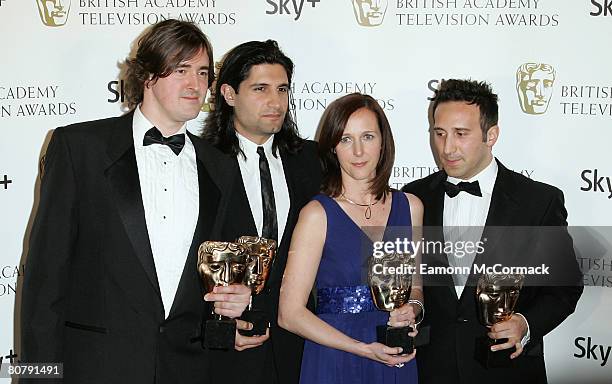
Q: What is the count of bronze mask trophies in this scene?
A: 4